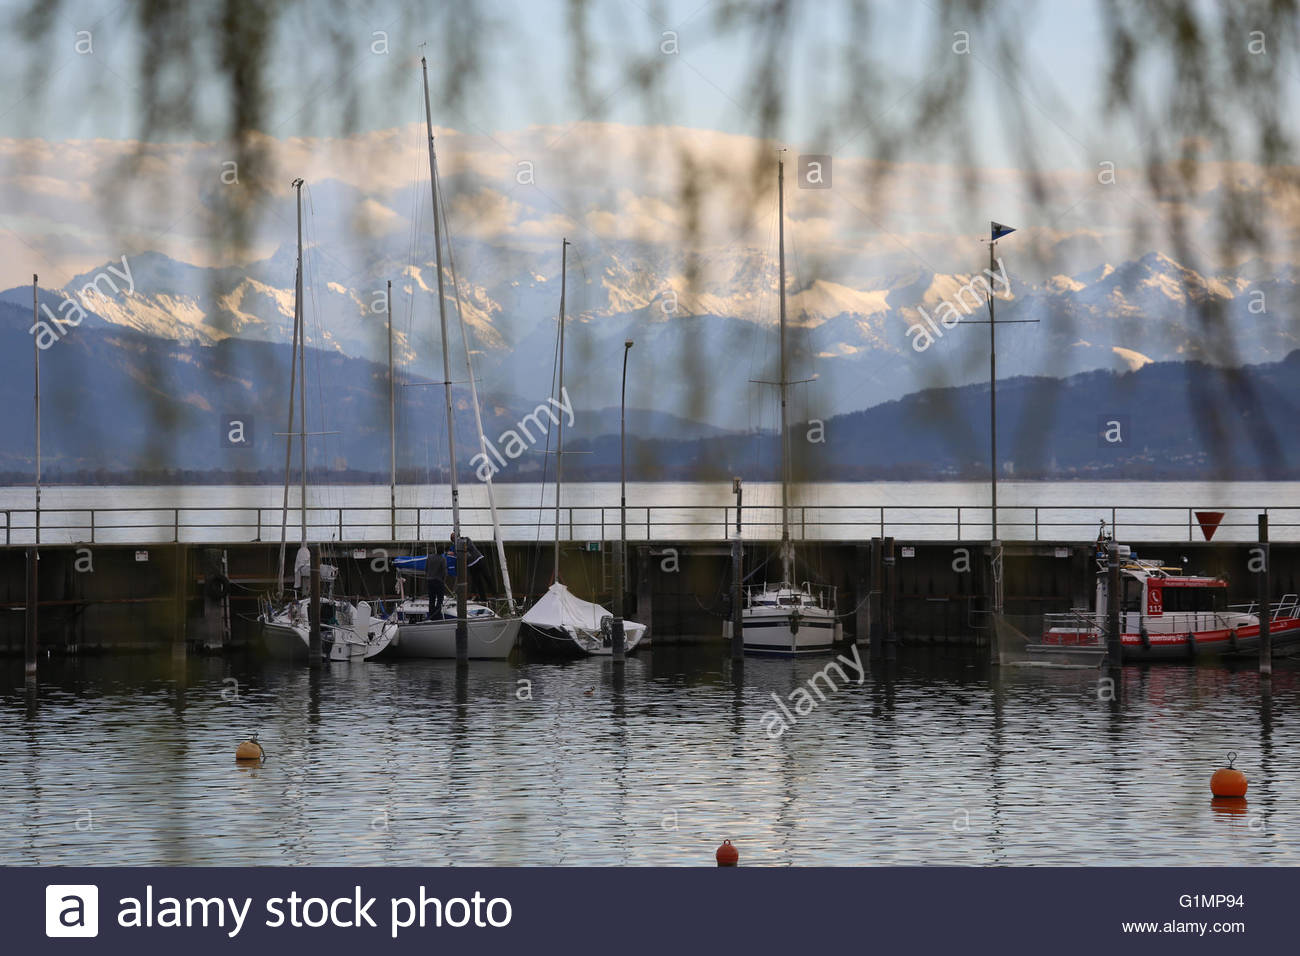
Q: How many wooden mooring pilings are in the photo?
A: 11